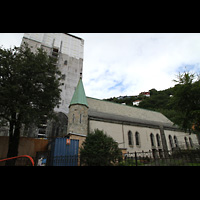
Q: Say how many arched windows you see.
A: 8